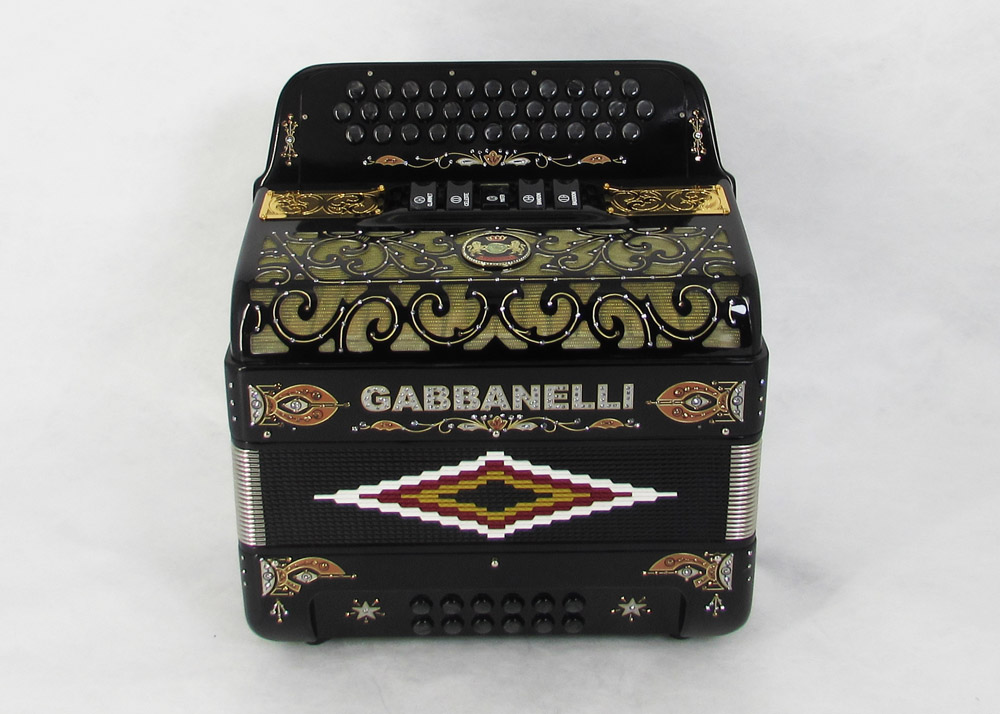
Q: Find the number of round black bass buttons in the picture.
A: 12